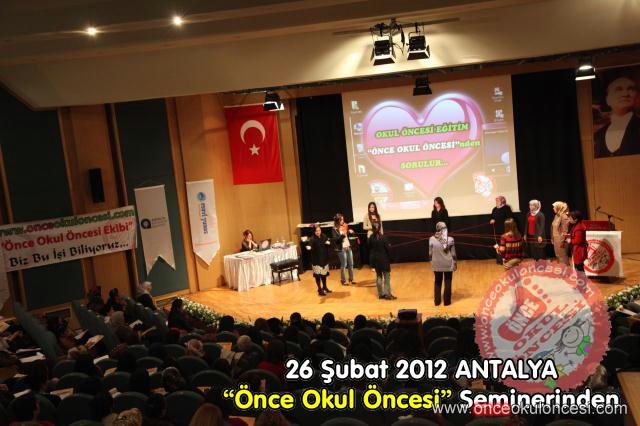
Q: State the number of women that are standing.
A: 11